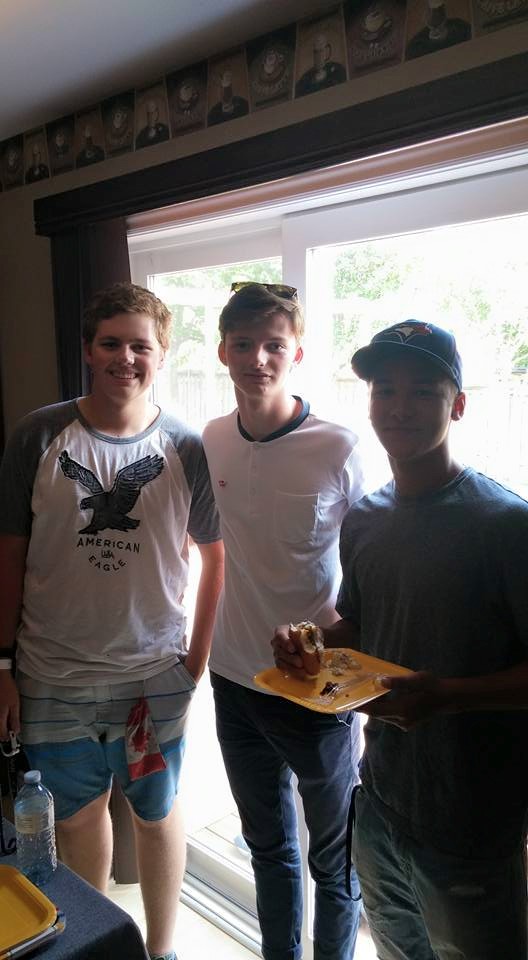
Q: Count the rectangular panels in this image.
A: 13